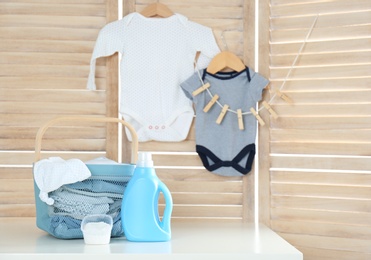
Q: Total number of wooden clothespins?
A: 7